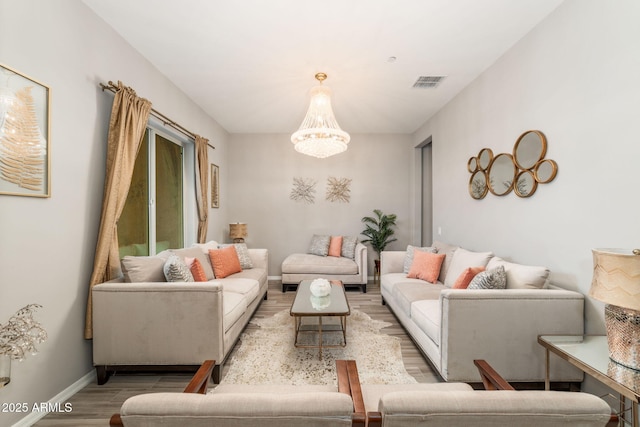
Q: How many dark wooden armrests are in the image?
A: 4